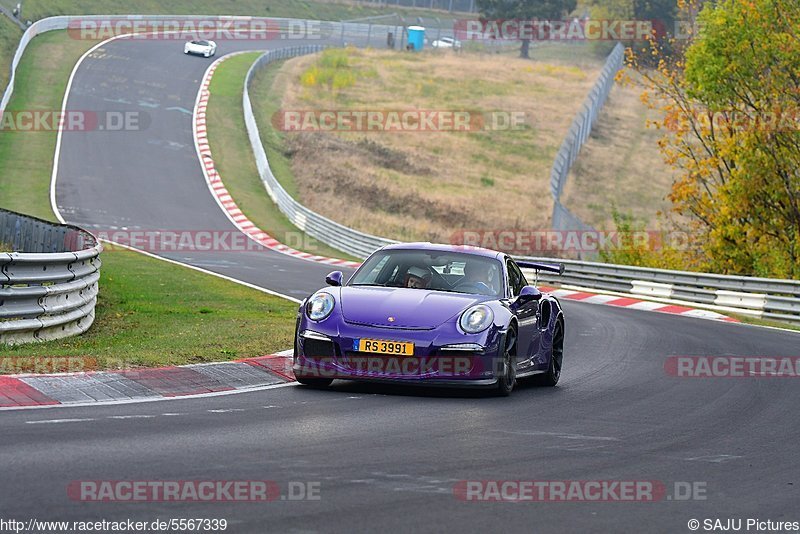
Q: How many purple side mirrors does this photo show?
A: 2